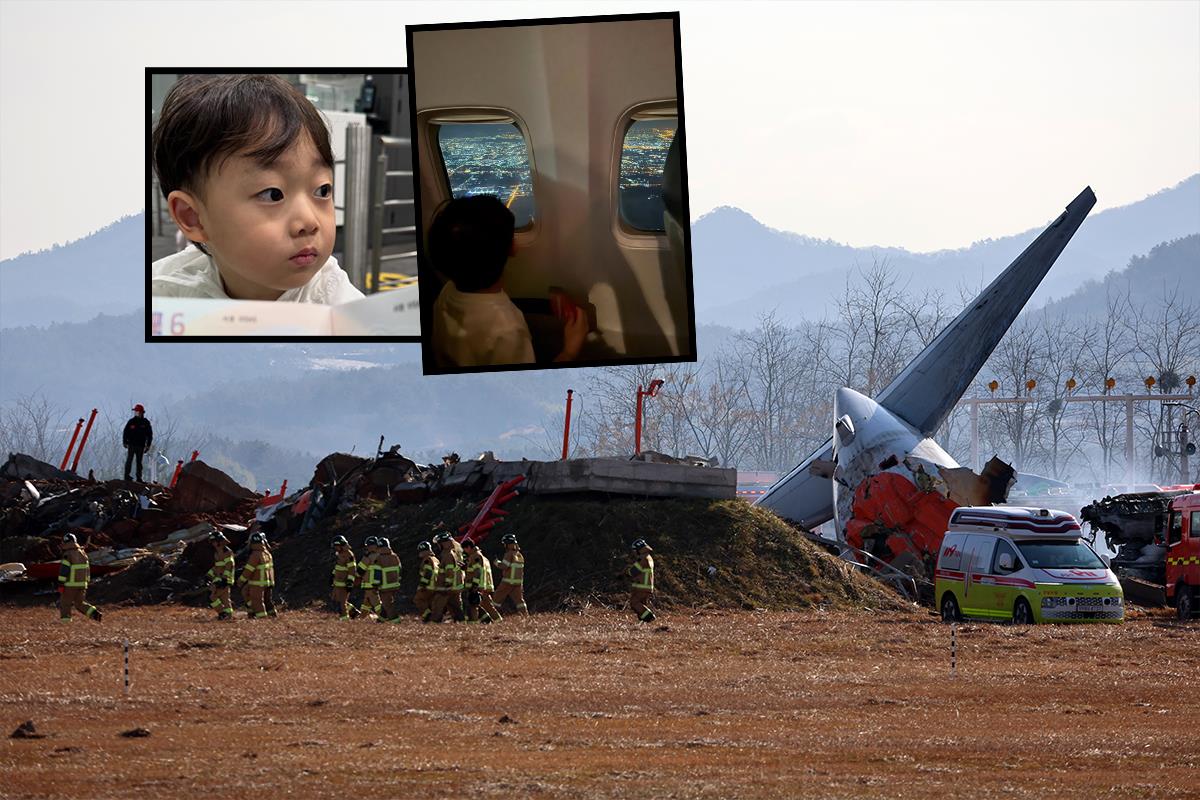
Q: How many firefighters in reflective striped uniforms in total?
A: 11